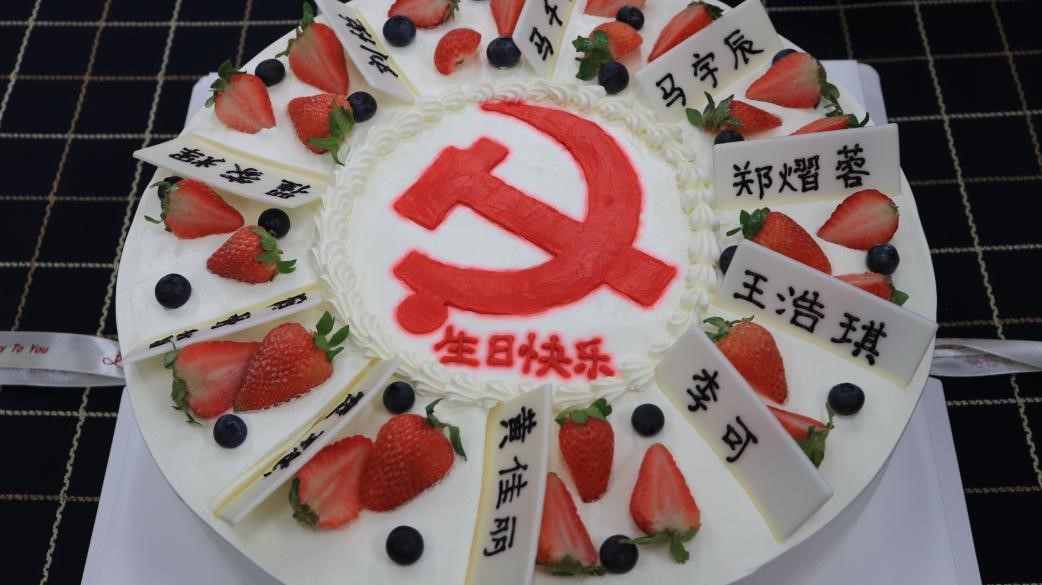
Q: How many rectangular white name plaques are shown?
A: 10